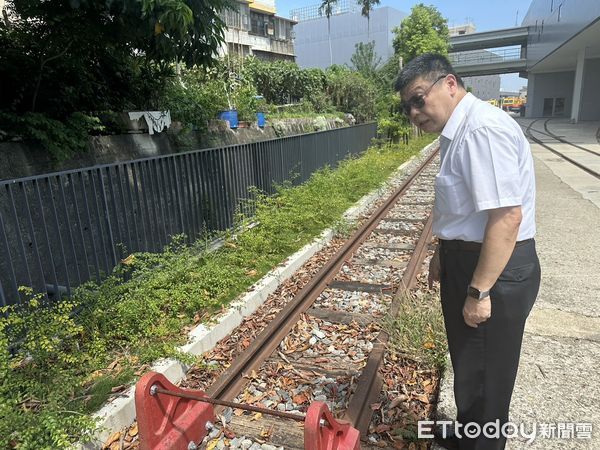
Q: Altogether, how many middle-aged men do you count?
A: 1